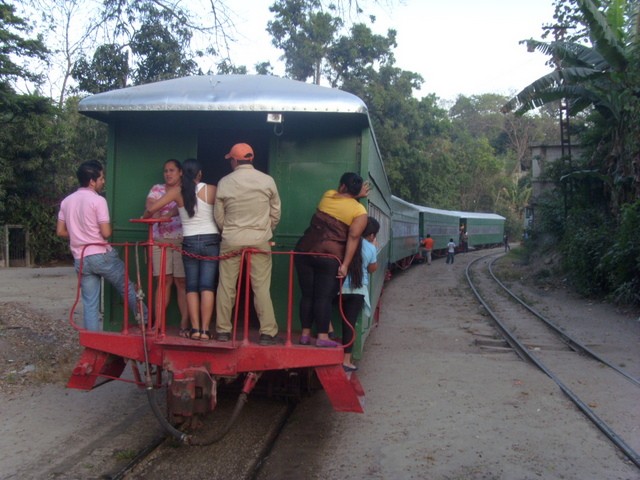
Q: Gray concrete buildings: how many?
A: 1